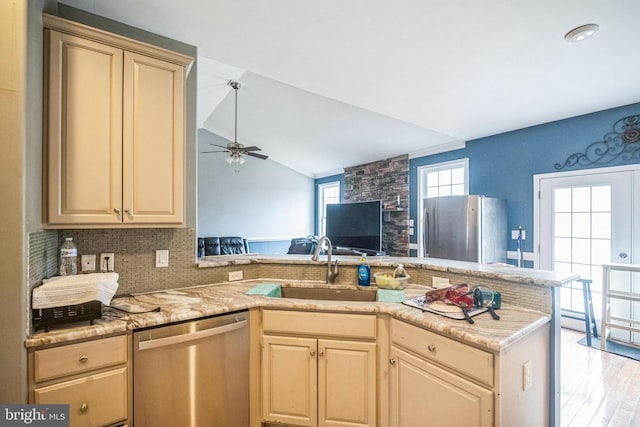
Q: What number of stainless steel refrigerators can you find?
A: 1